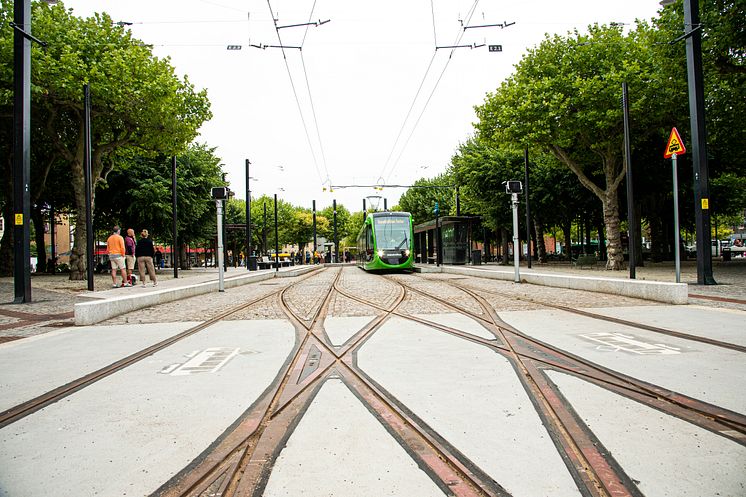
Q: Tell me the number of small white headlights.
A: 2